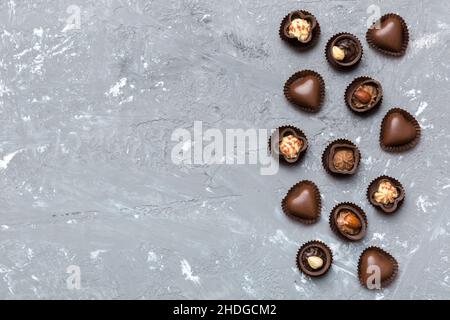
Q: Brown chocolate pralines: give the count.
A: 13